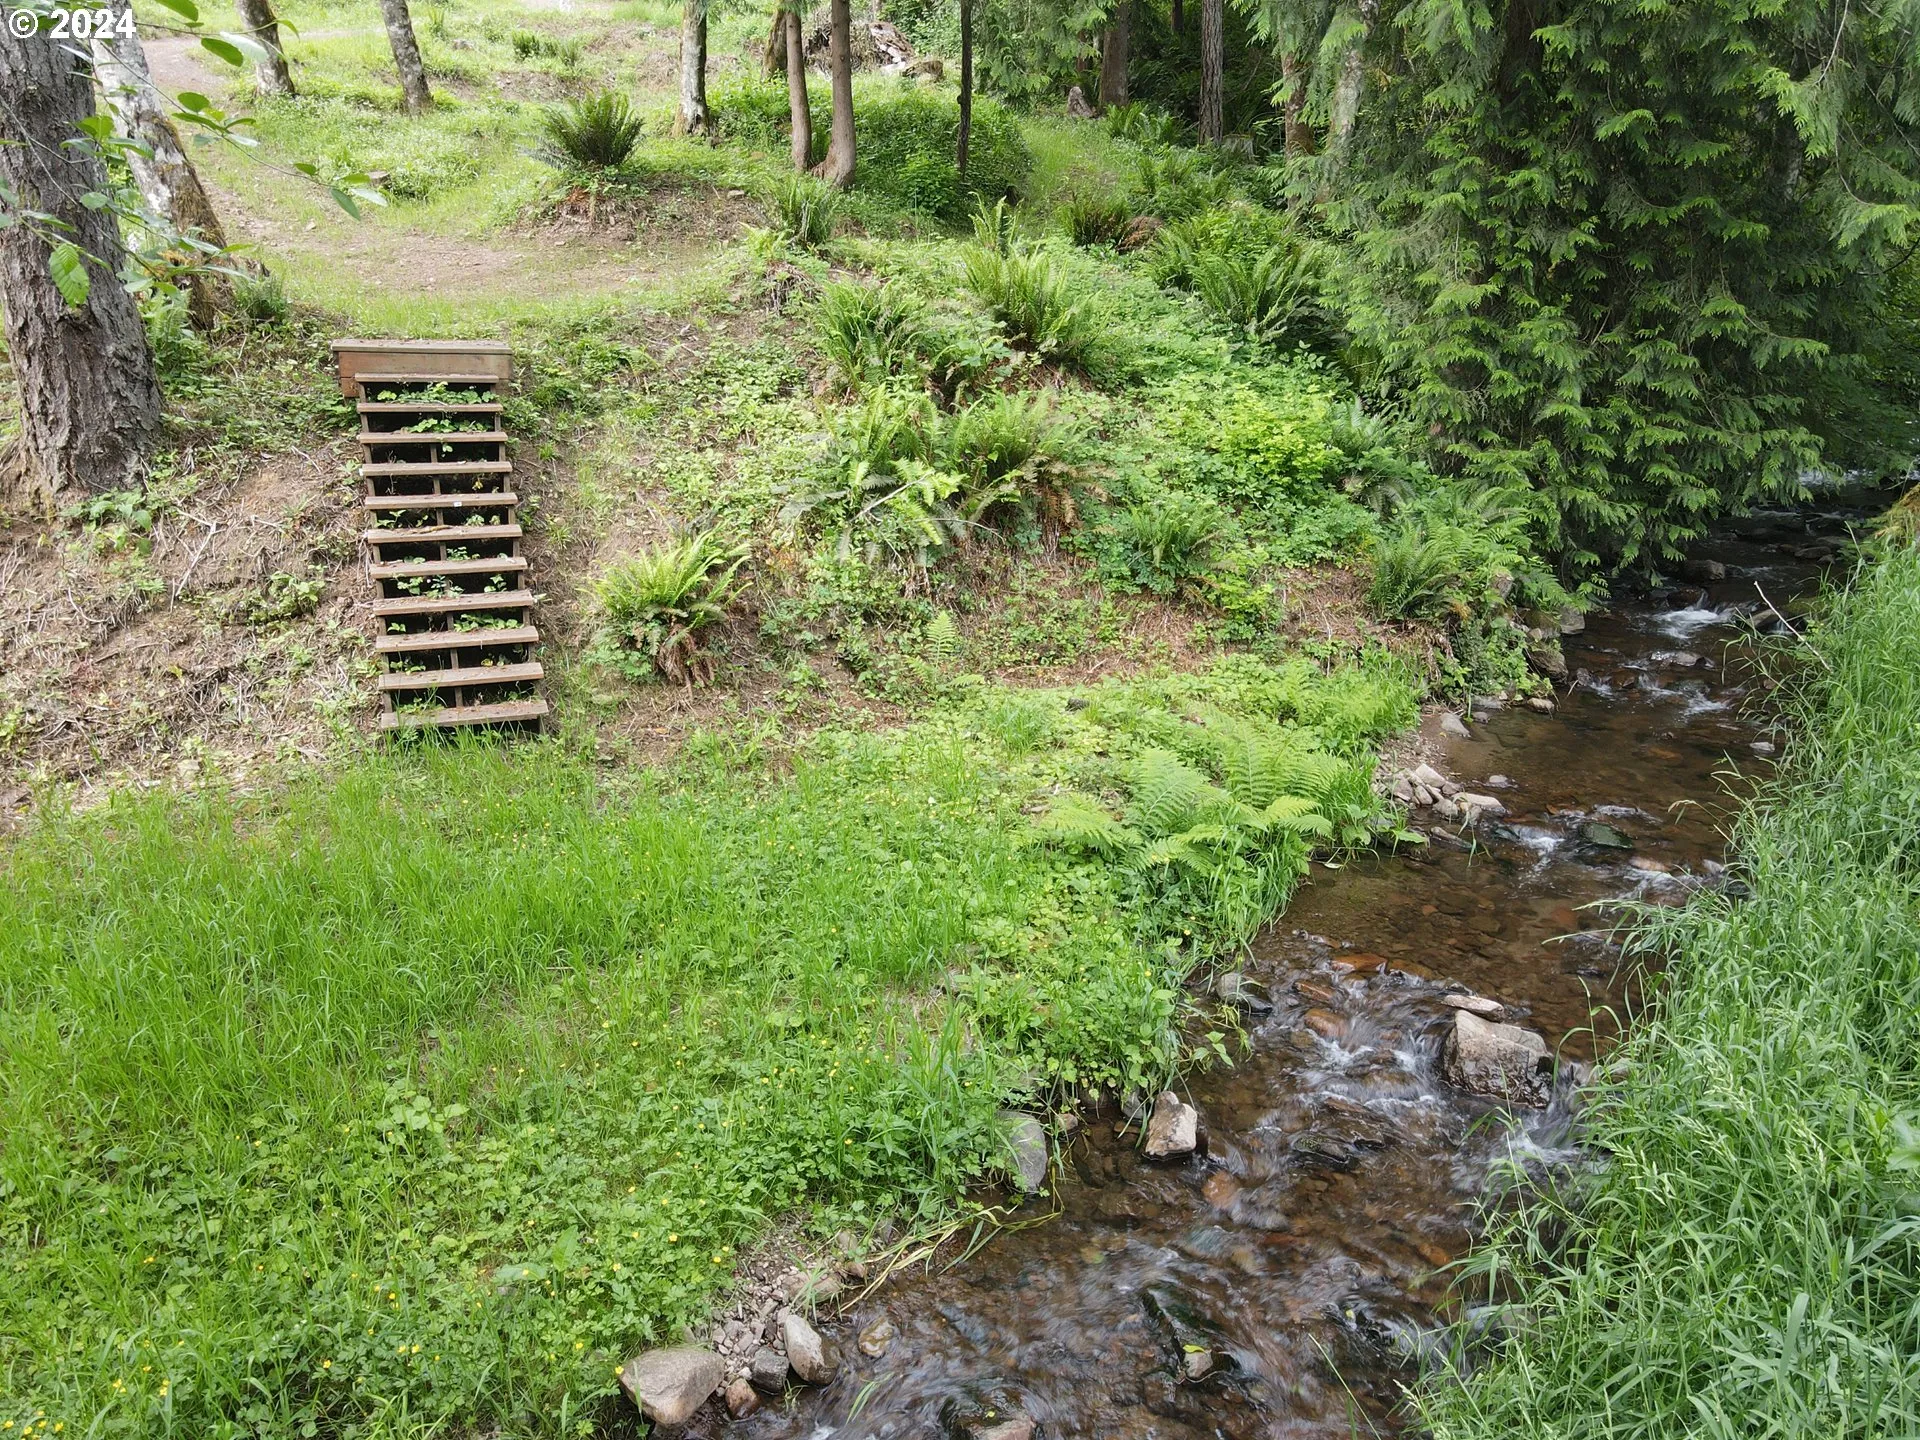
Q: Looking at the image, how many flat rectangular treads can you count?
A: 11